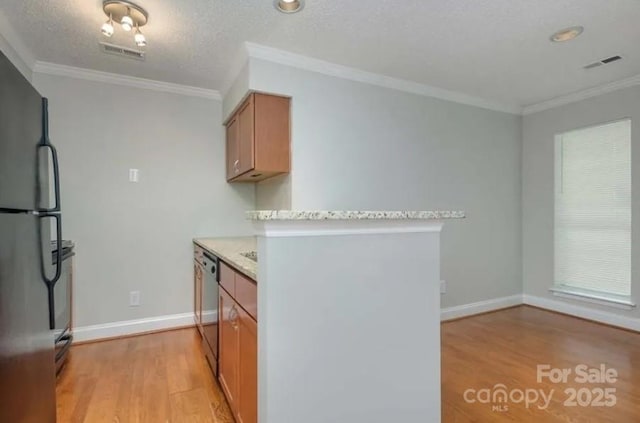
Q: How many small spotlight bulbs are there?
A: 3